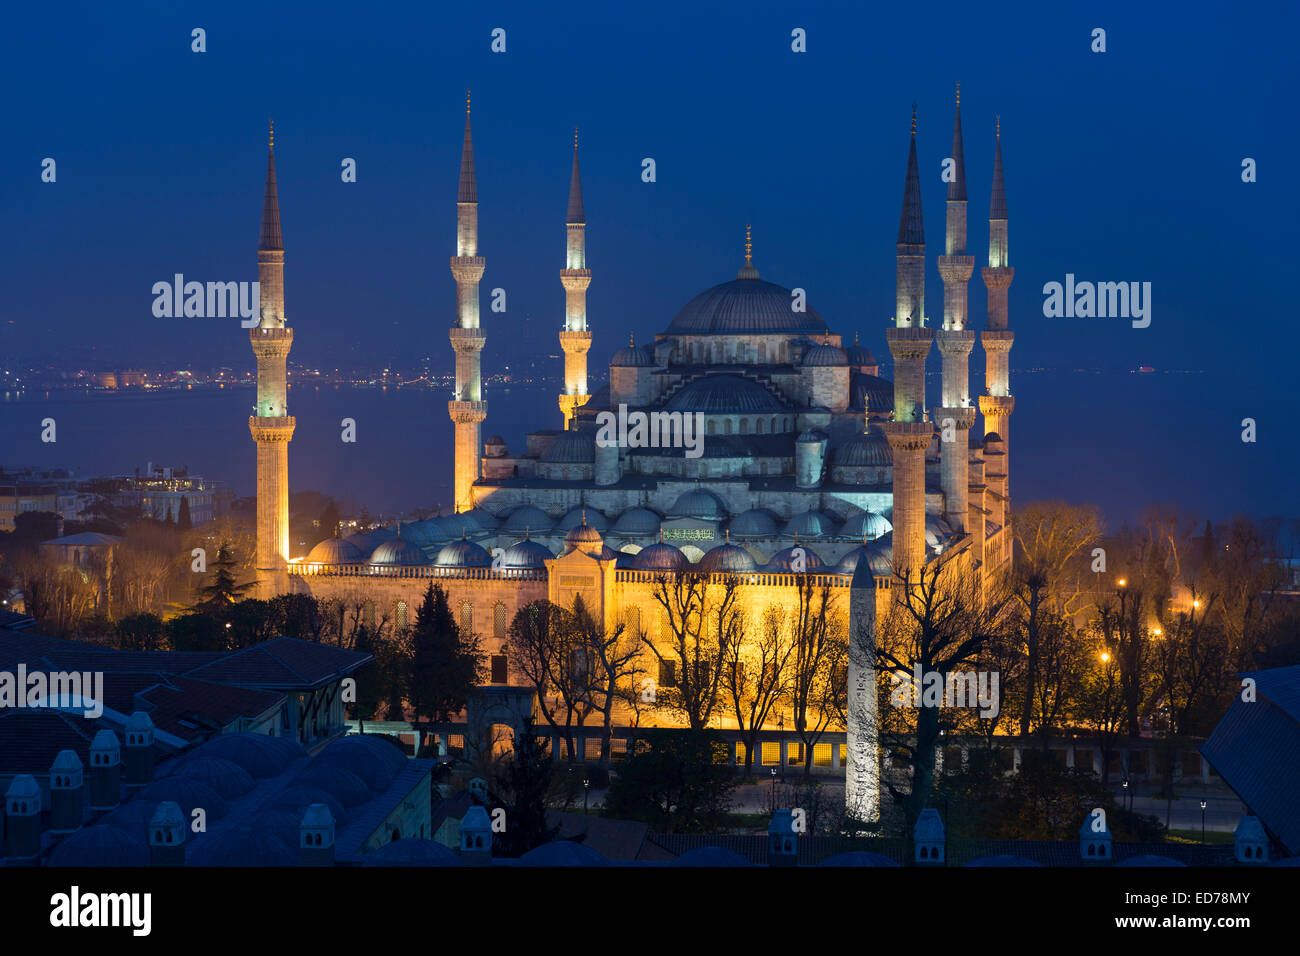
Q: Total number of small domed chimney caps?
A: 11